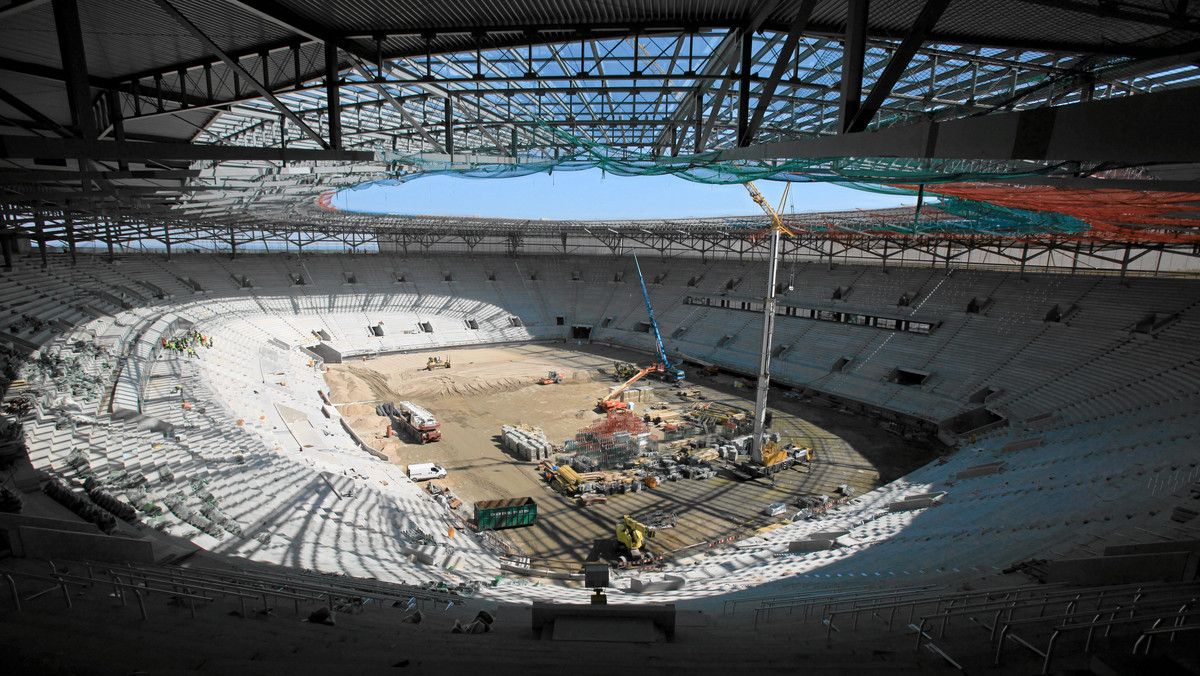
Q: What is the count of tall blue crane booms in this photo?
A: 1